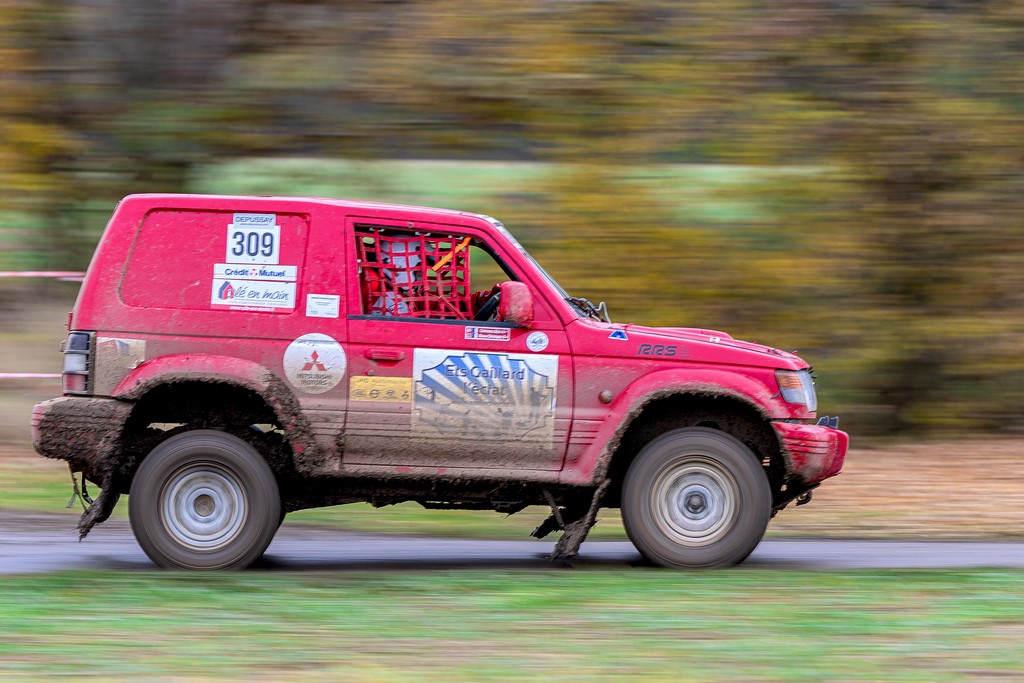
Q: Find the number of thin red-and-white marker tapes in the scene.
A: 2